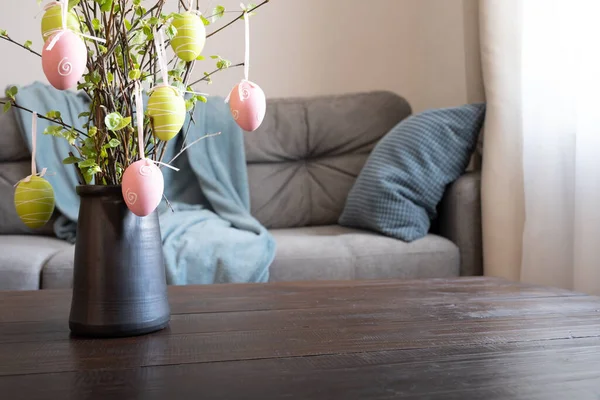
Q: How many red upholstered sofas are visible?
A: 0